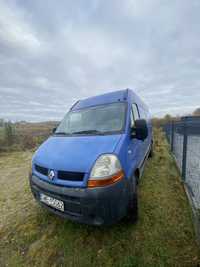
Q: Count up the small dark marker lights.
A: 2